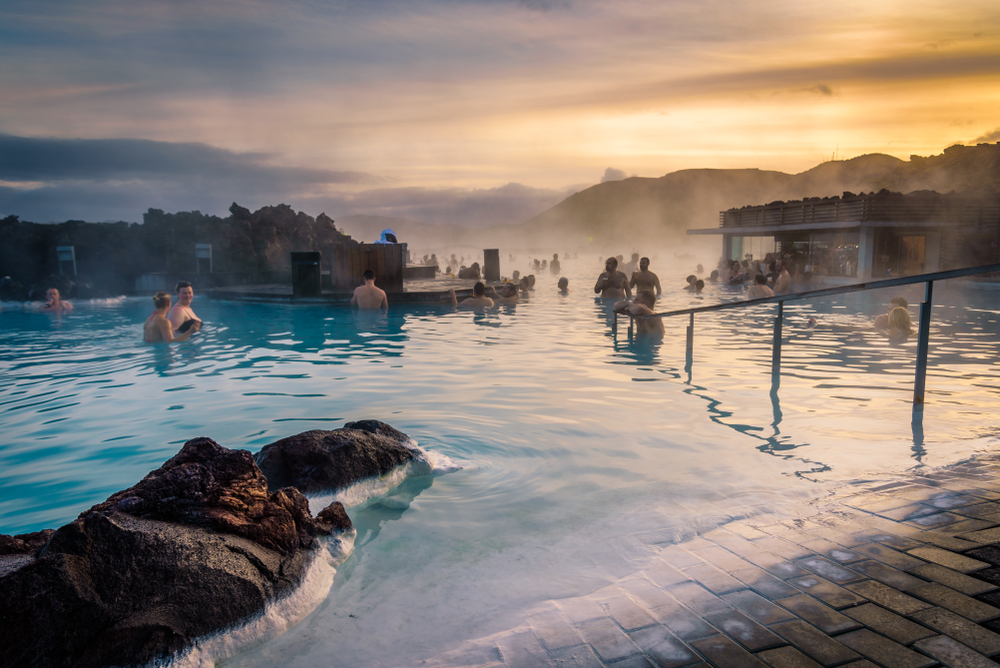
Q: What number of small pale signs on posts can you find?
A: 2